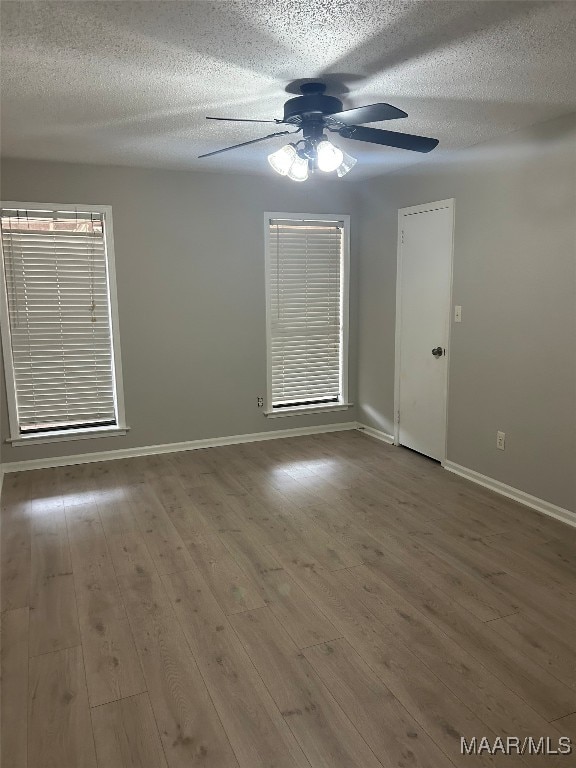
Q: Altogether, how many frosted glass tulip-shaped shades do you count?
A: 4